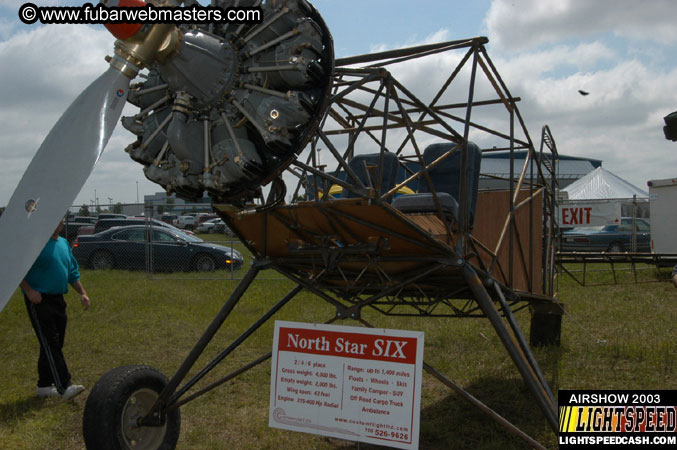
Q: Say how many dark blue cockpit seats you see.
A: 2